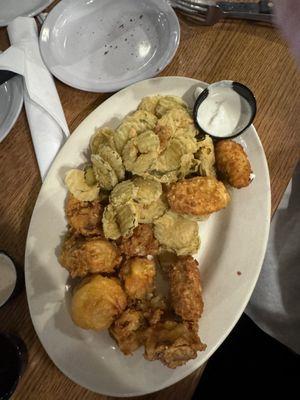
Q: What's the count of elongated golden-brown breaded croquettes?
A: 3